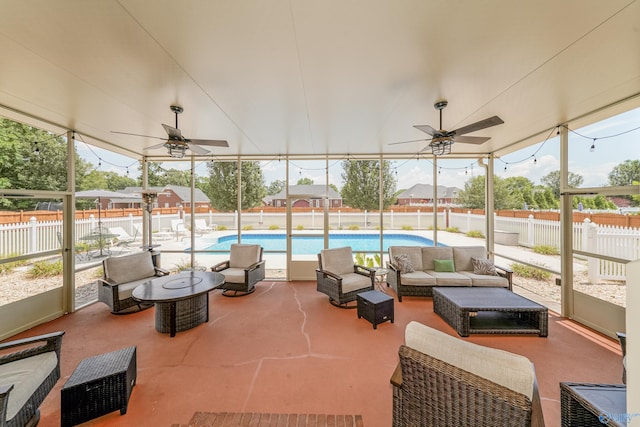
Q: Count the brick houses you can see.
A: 3